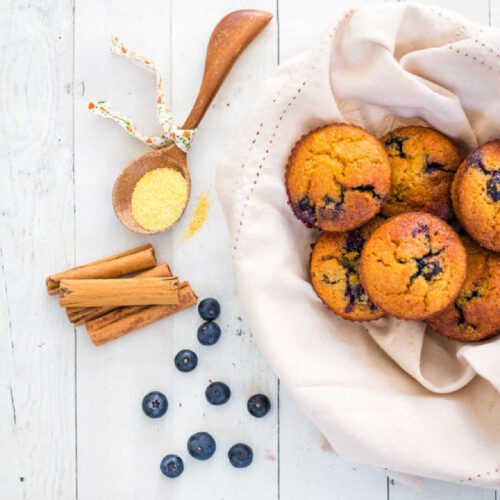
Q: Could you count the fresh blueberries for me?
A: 9